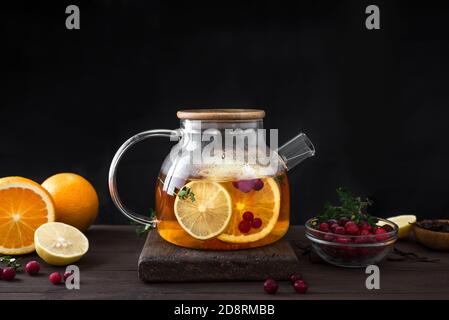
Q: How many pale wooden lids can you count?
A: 1